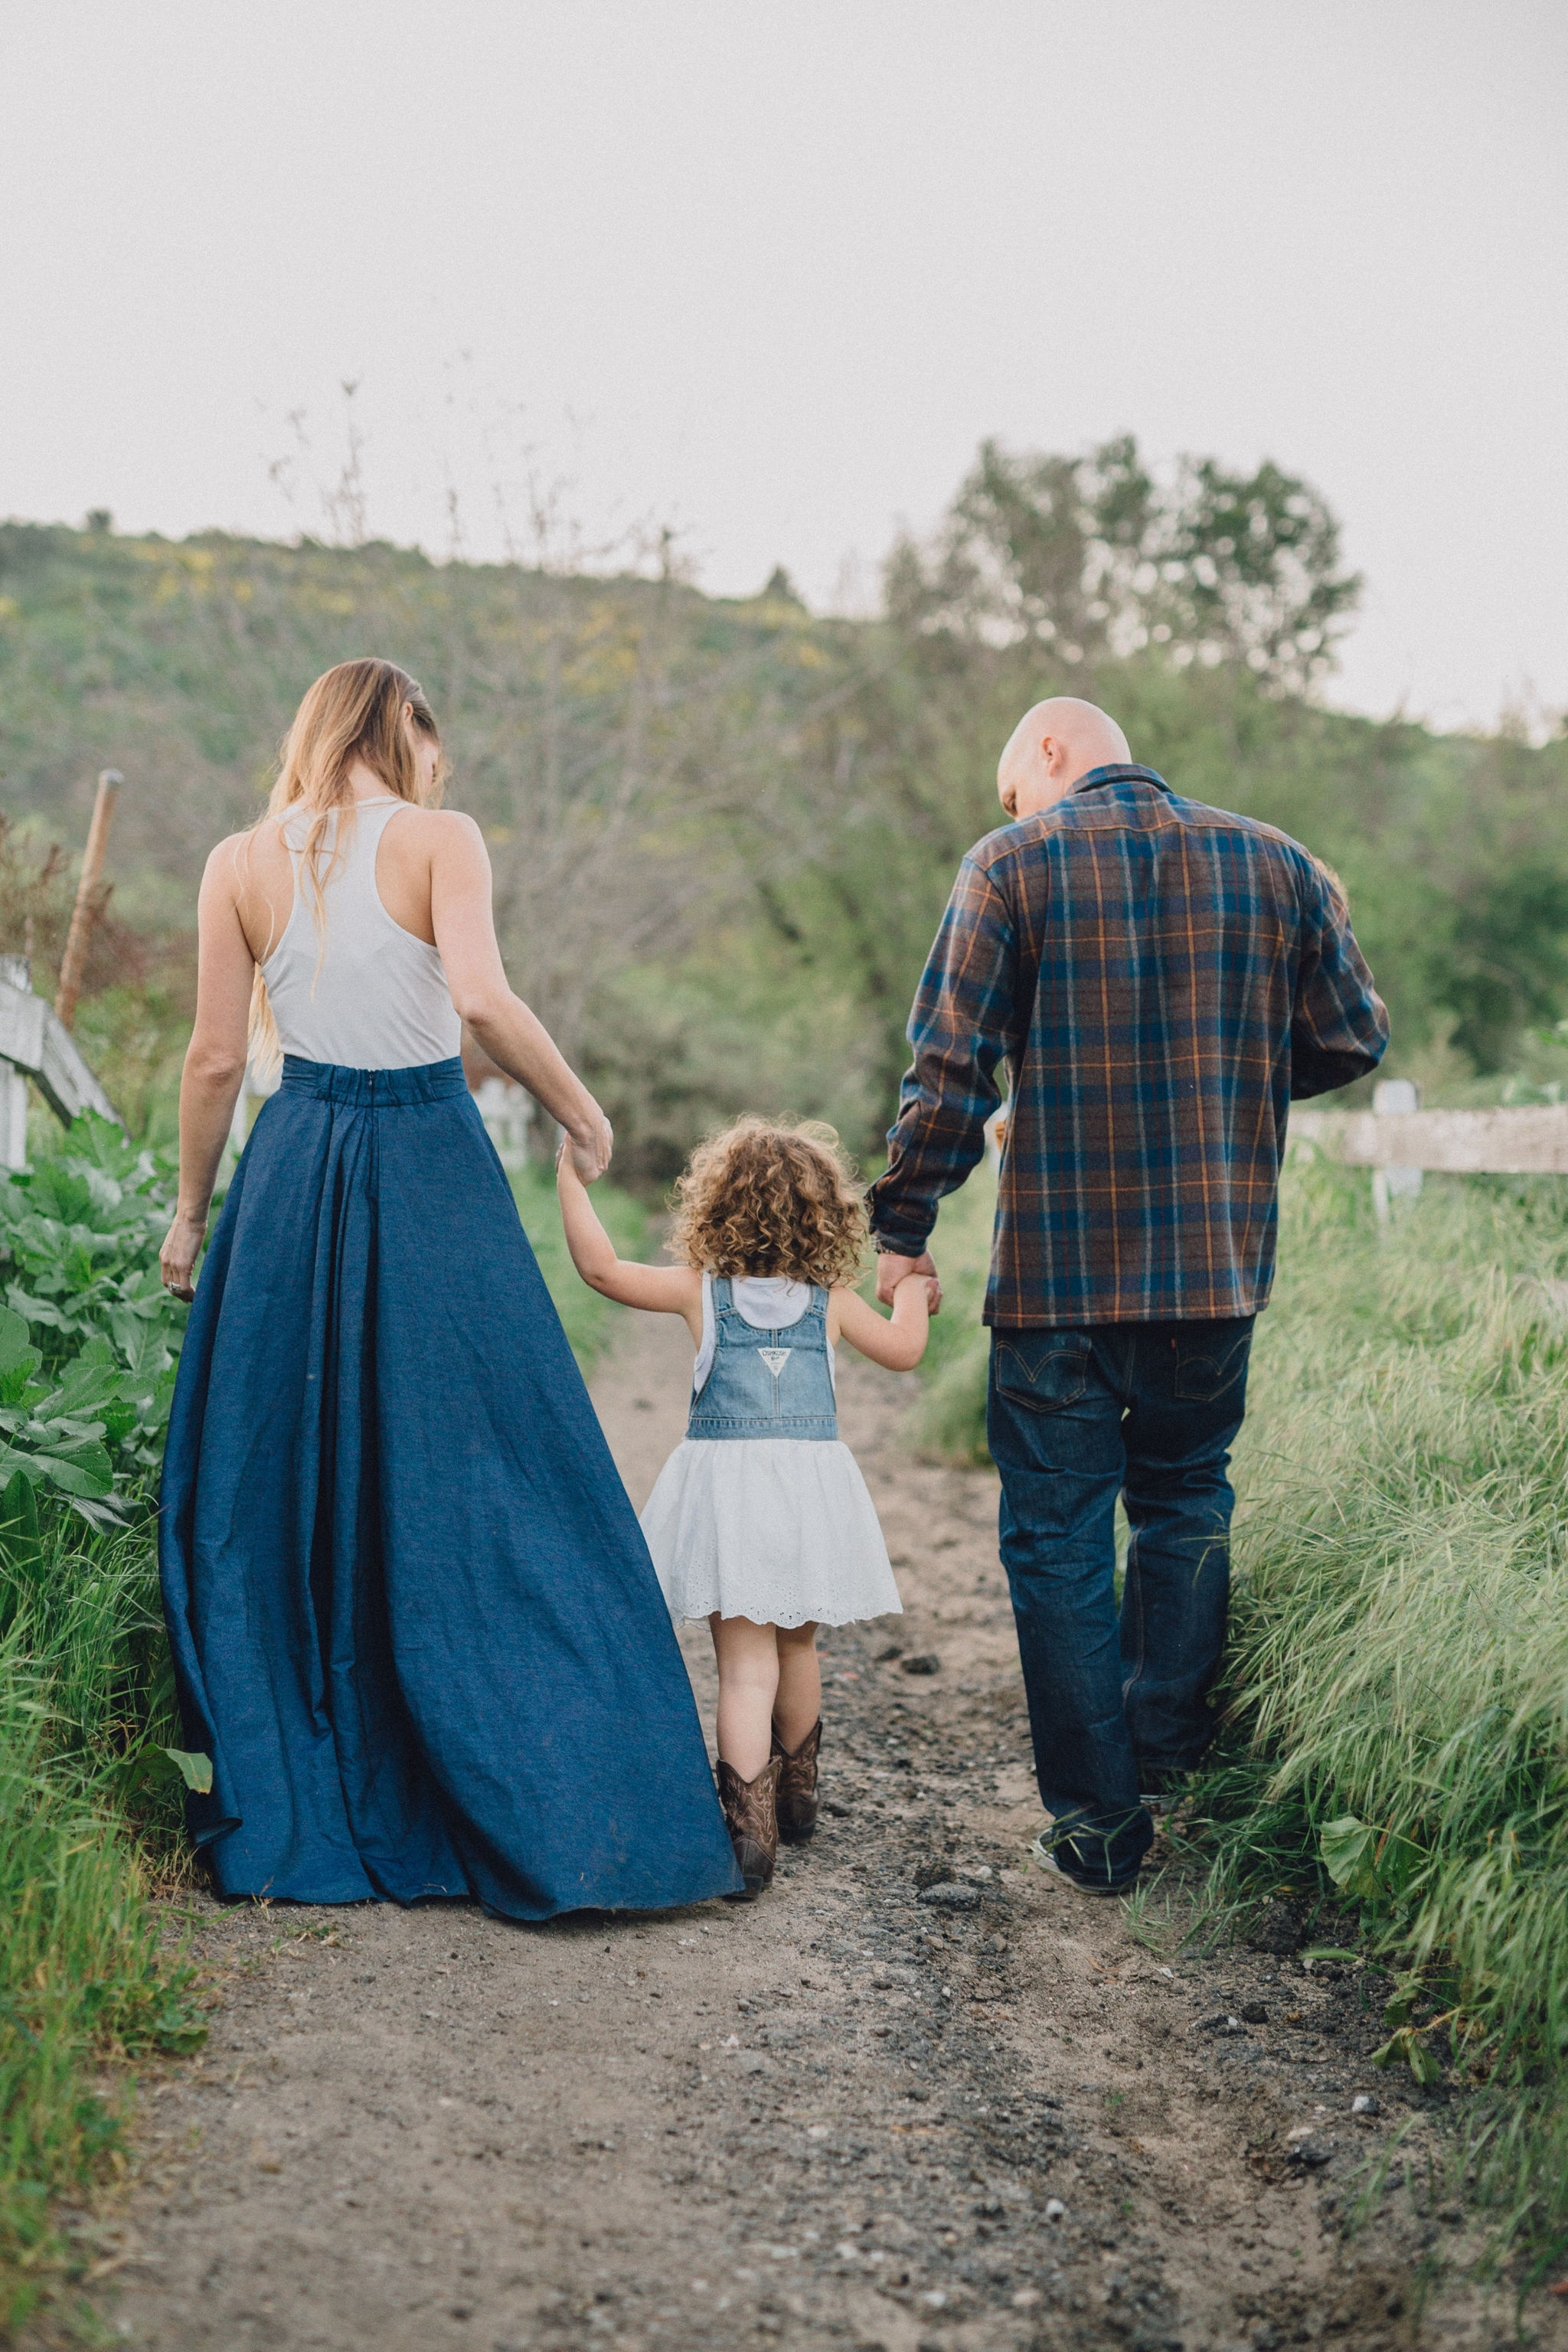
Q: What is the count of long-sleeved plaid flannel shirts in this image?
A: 1